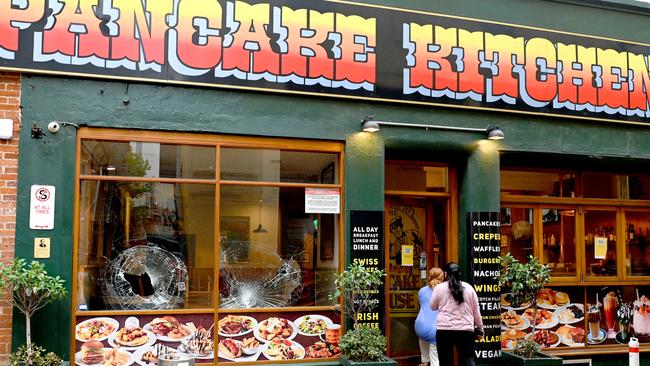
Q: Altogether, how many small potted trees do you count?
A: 3